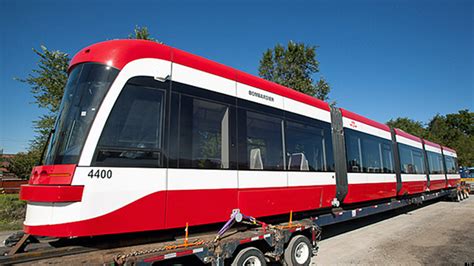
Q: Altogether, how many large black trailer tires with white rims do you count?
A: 2